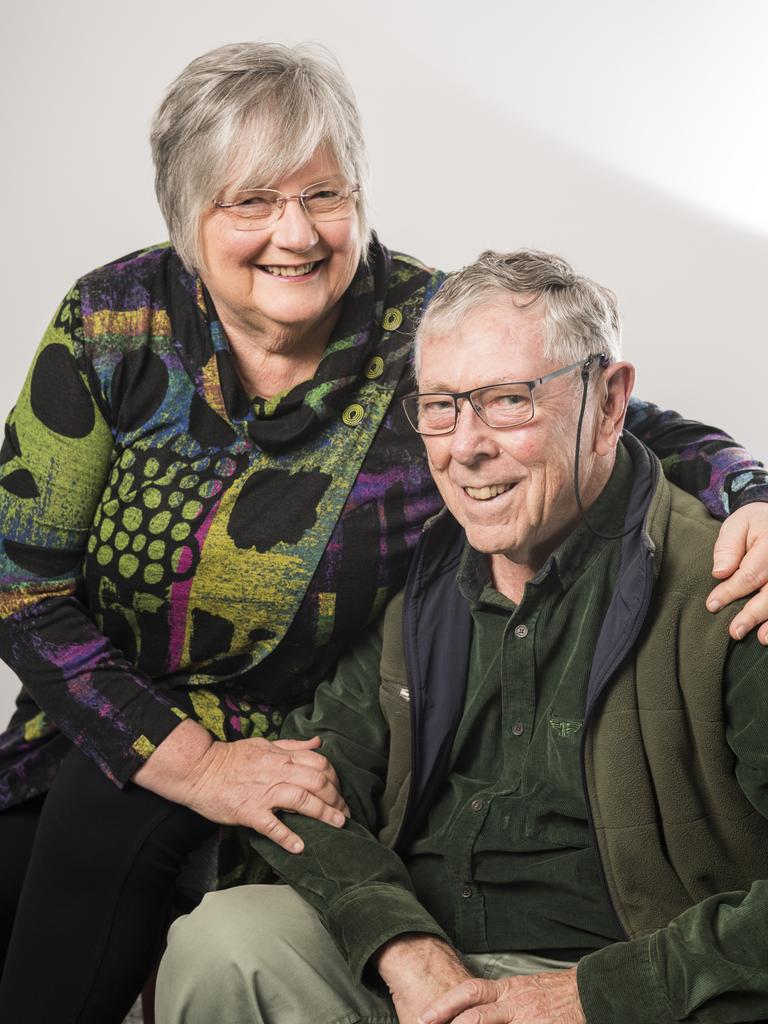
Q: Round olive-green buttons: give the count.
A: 3